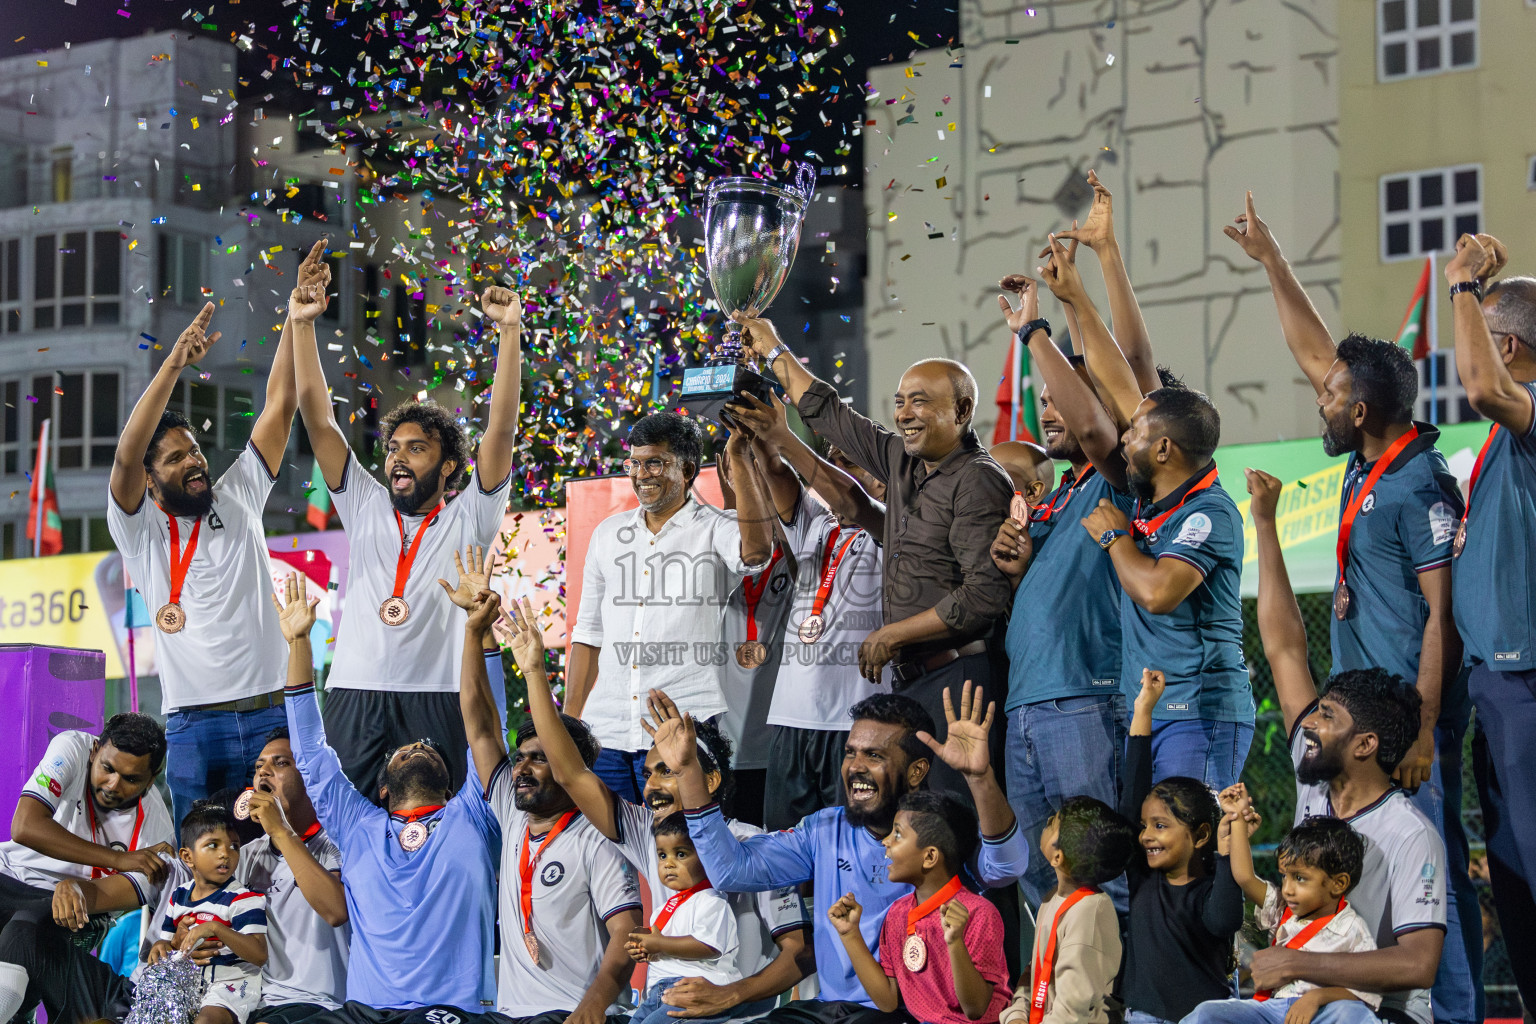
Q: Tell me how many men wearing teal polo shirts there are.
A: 4